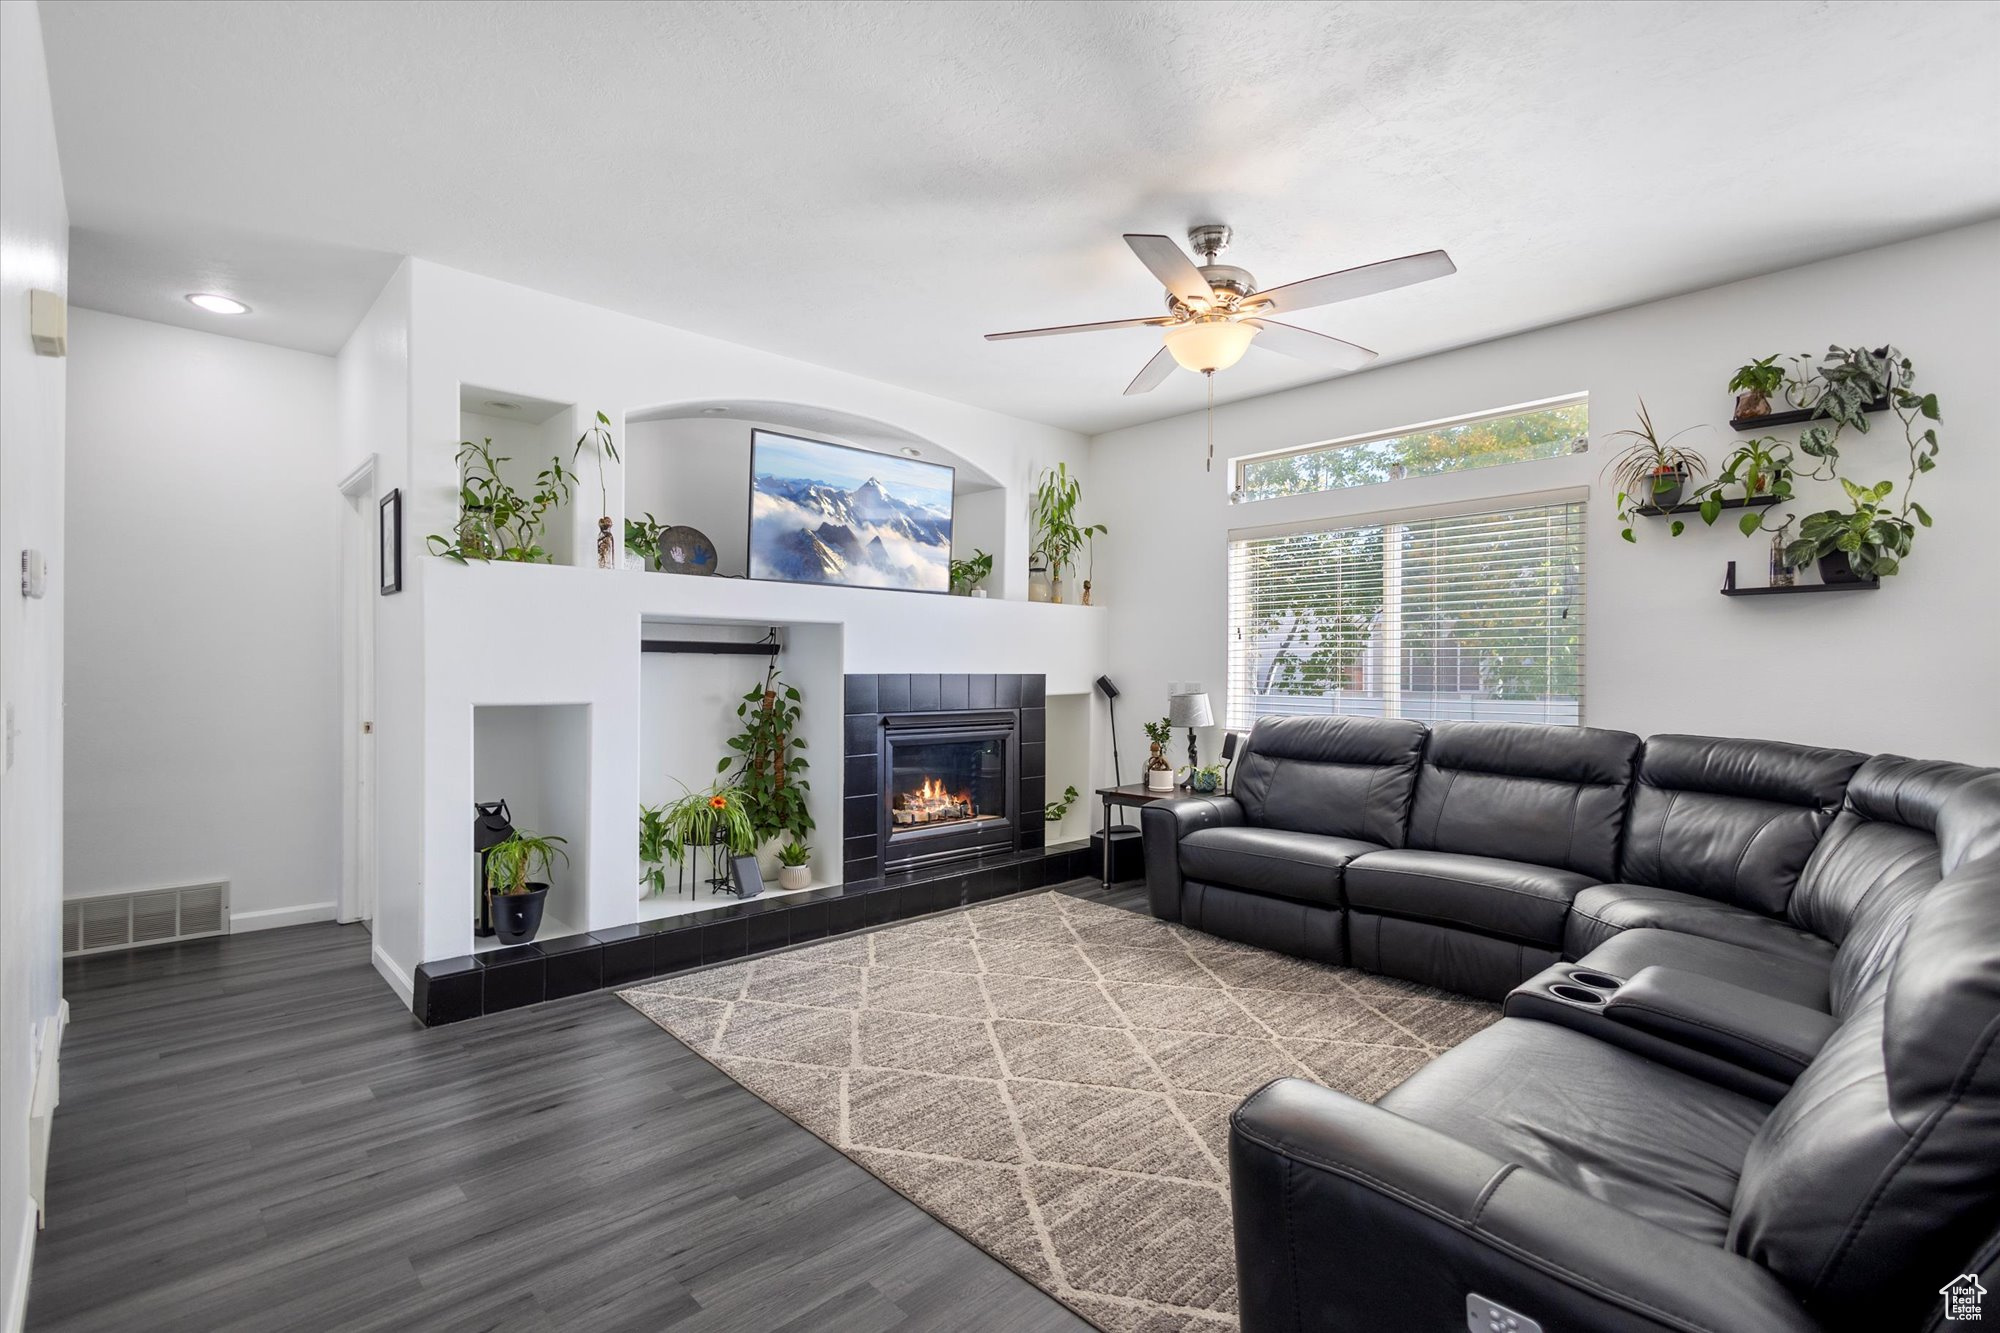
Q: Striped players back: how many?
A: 0